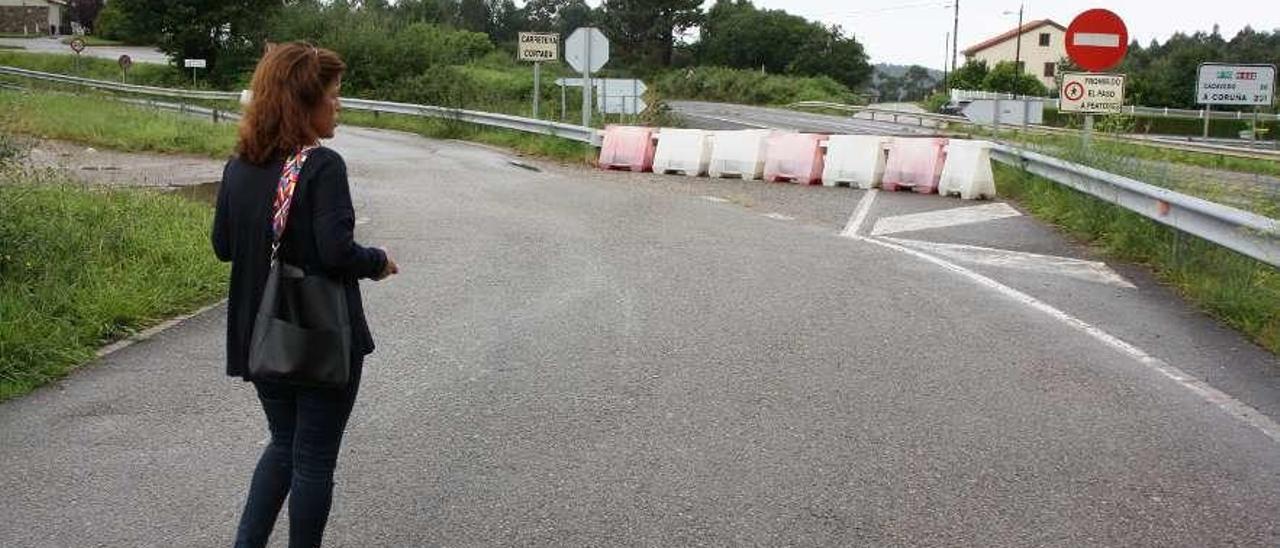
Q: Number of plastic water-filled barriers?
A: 7